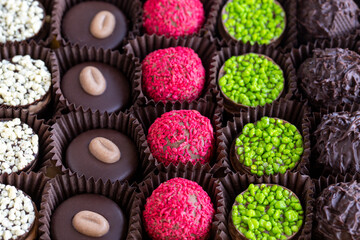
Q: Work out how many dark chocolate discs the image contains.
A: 4